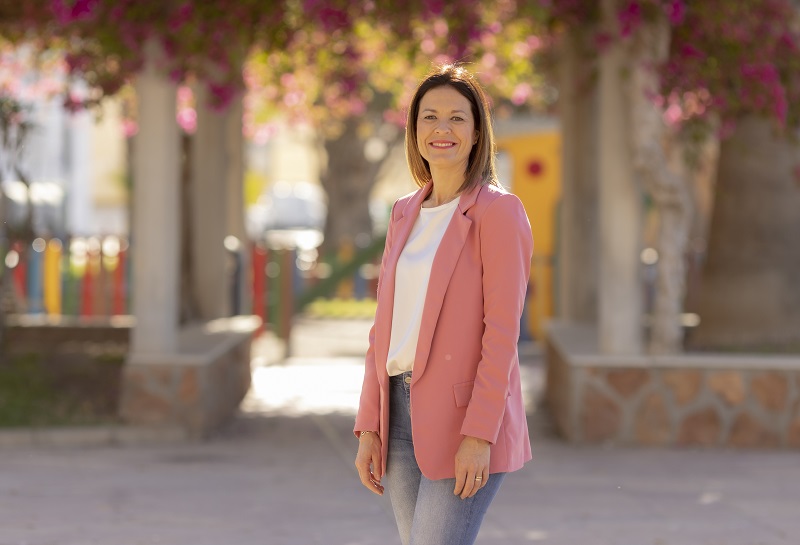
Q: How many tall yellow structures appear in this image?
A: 1